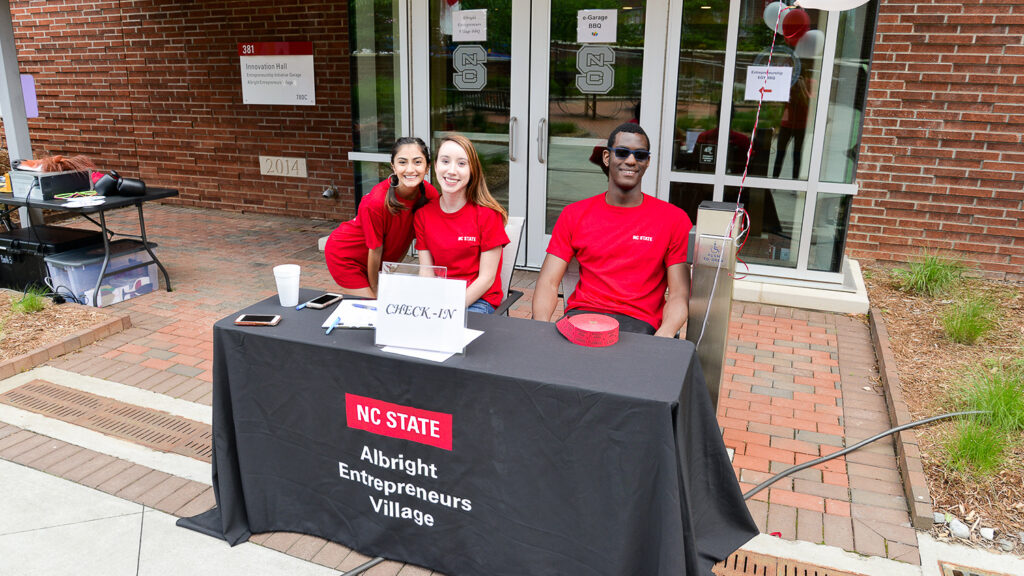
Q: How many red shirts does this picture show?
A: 3